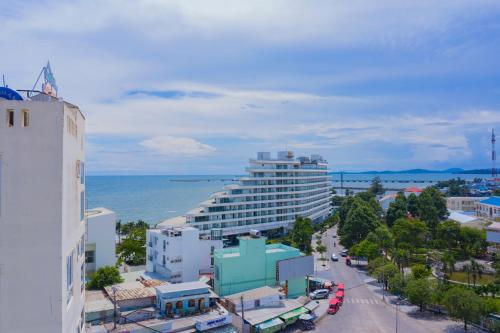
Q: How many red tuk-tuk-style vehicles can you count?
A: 3